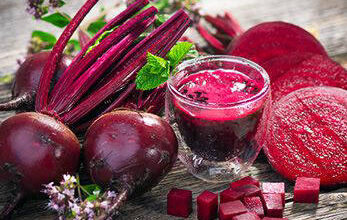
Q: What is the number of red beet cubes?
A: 11